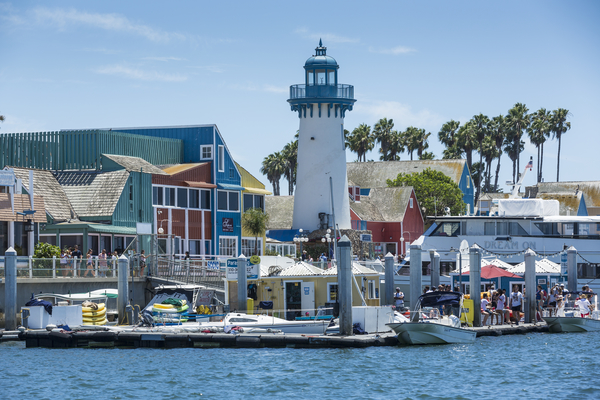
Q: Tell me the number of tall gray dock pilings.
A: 10